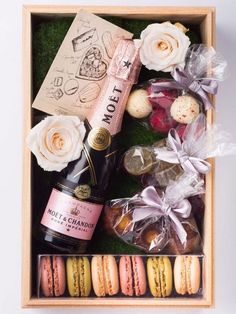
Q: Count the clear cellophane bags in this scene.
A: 3